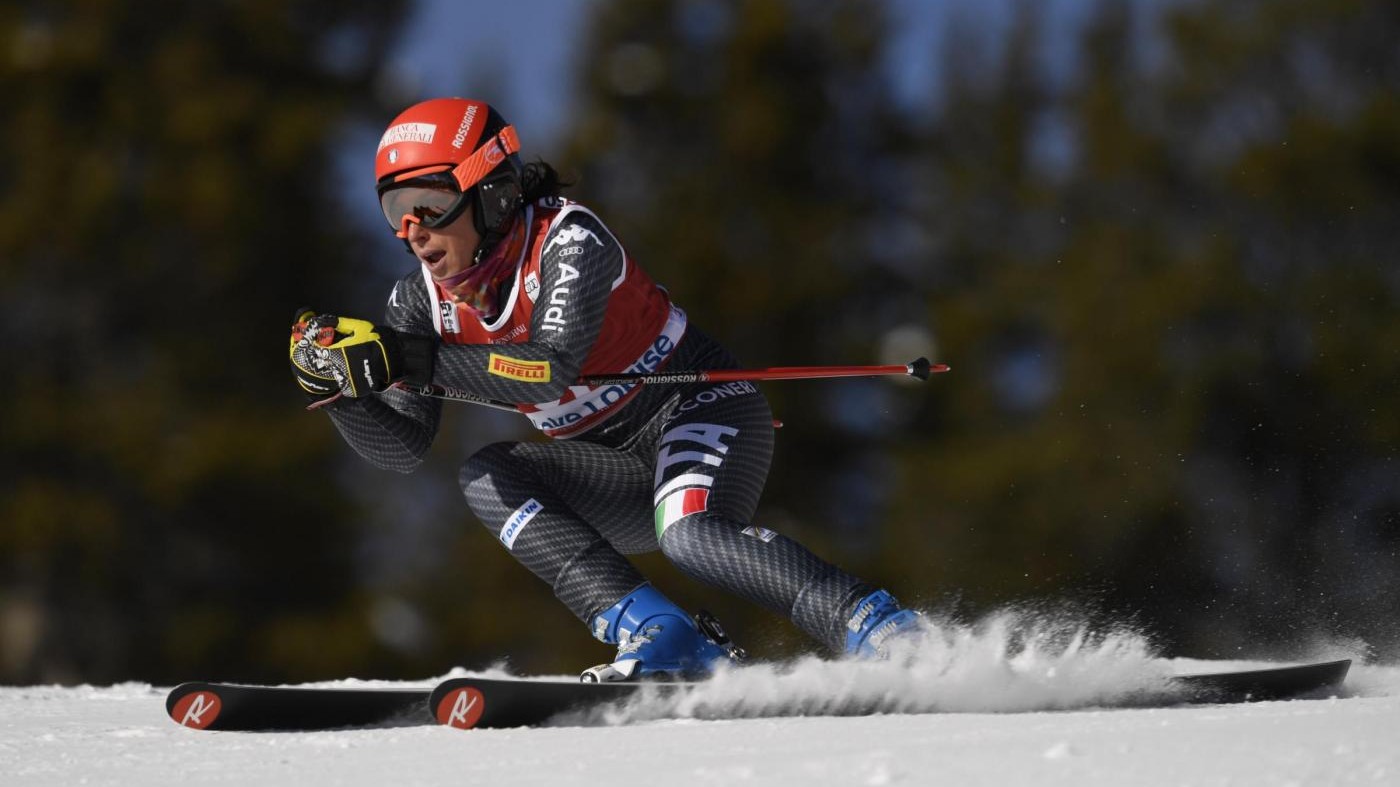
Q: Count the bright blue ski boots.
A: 2